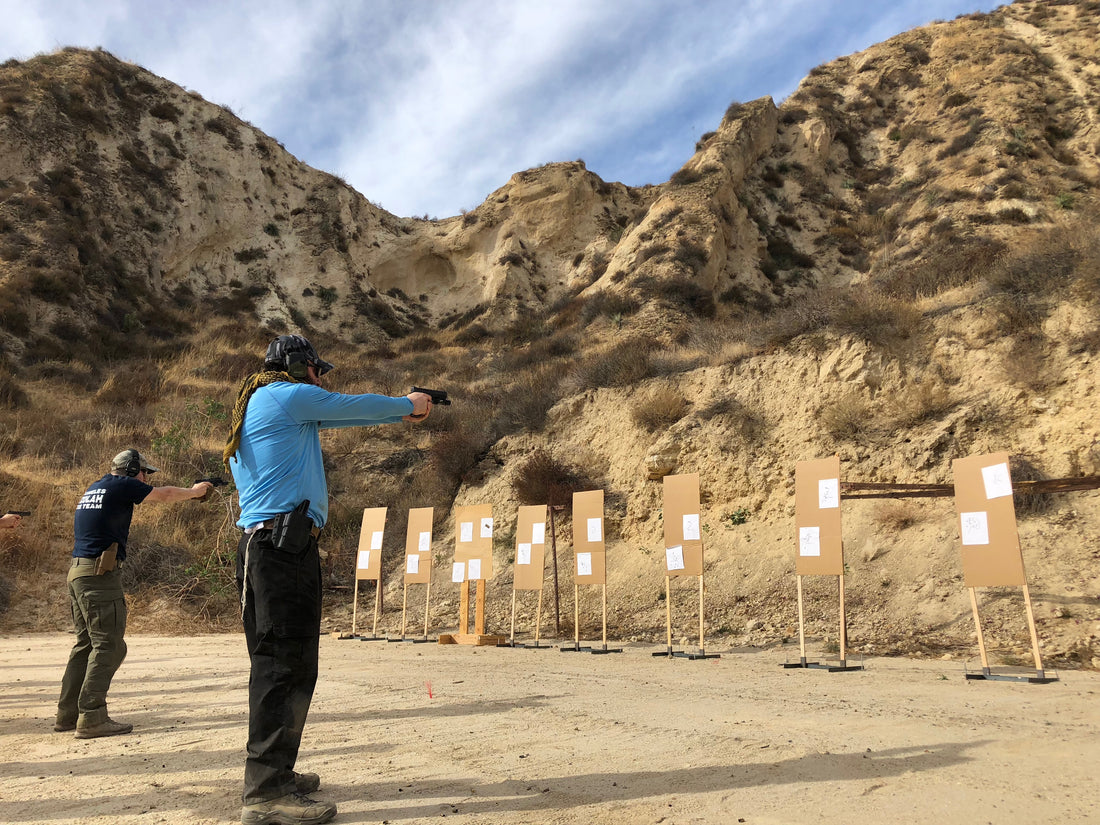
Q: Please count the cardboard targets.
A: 8